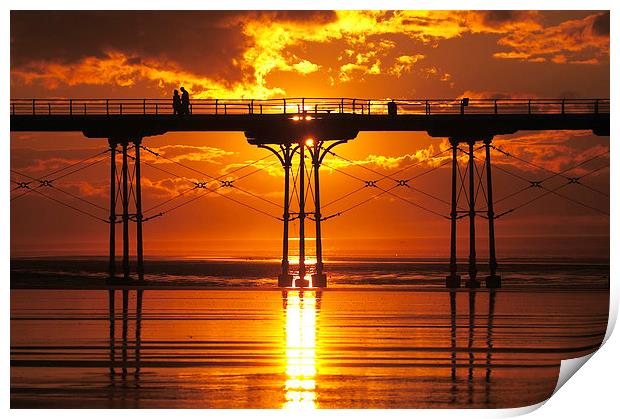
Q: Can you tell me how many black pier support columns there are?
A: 9